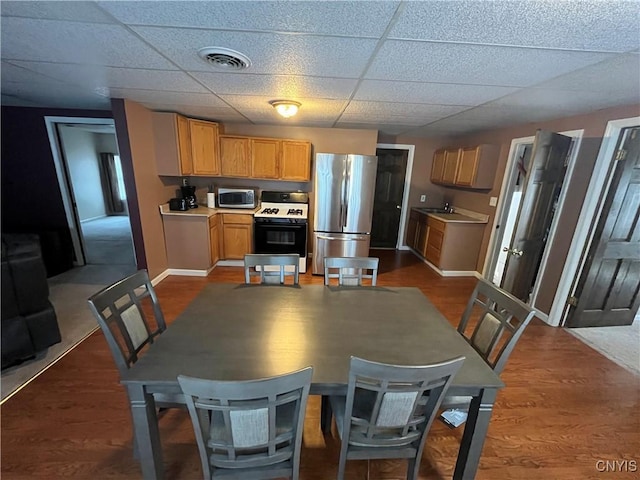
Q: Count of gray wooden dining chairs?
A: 6